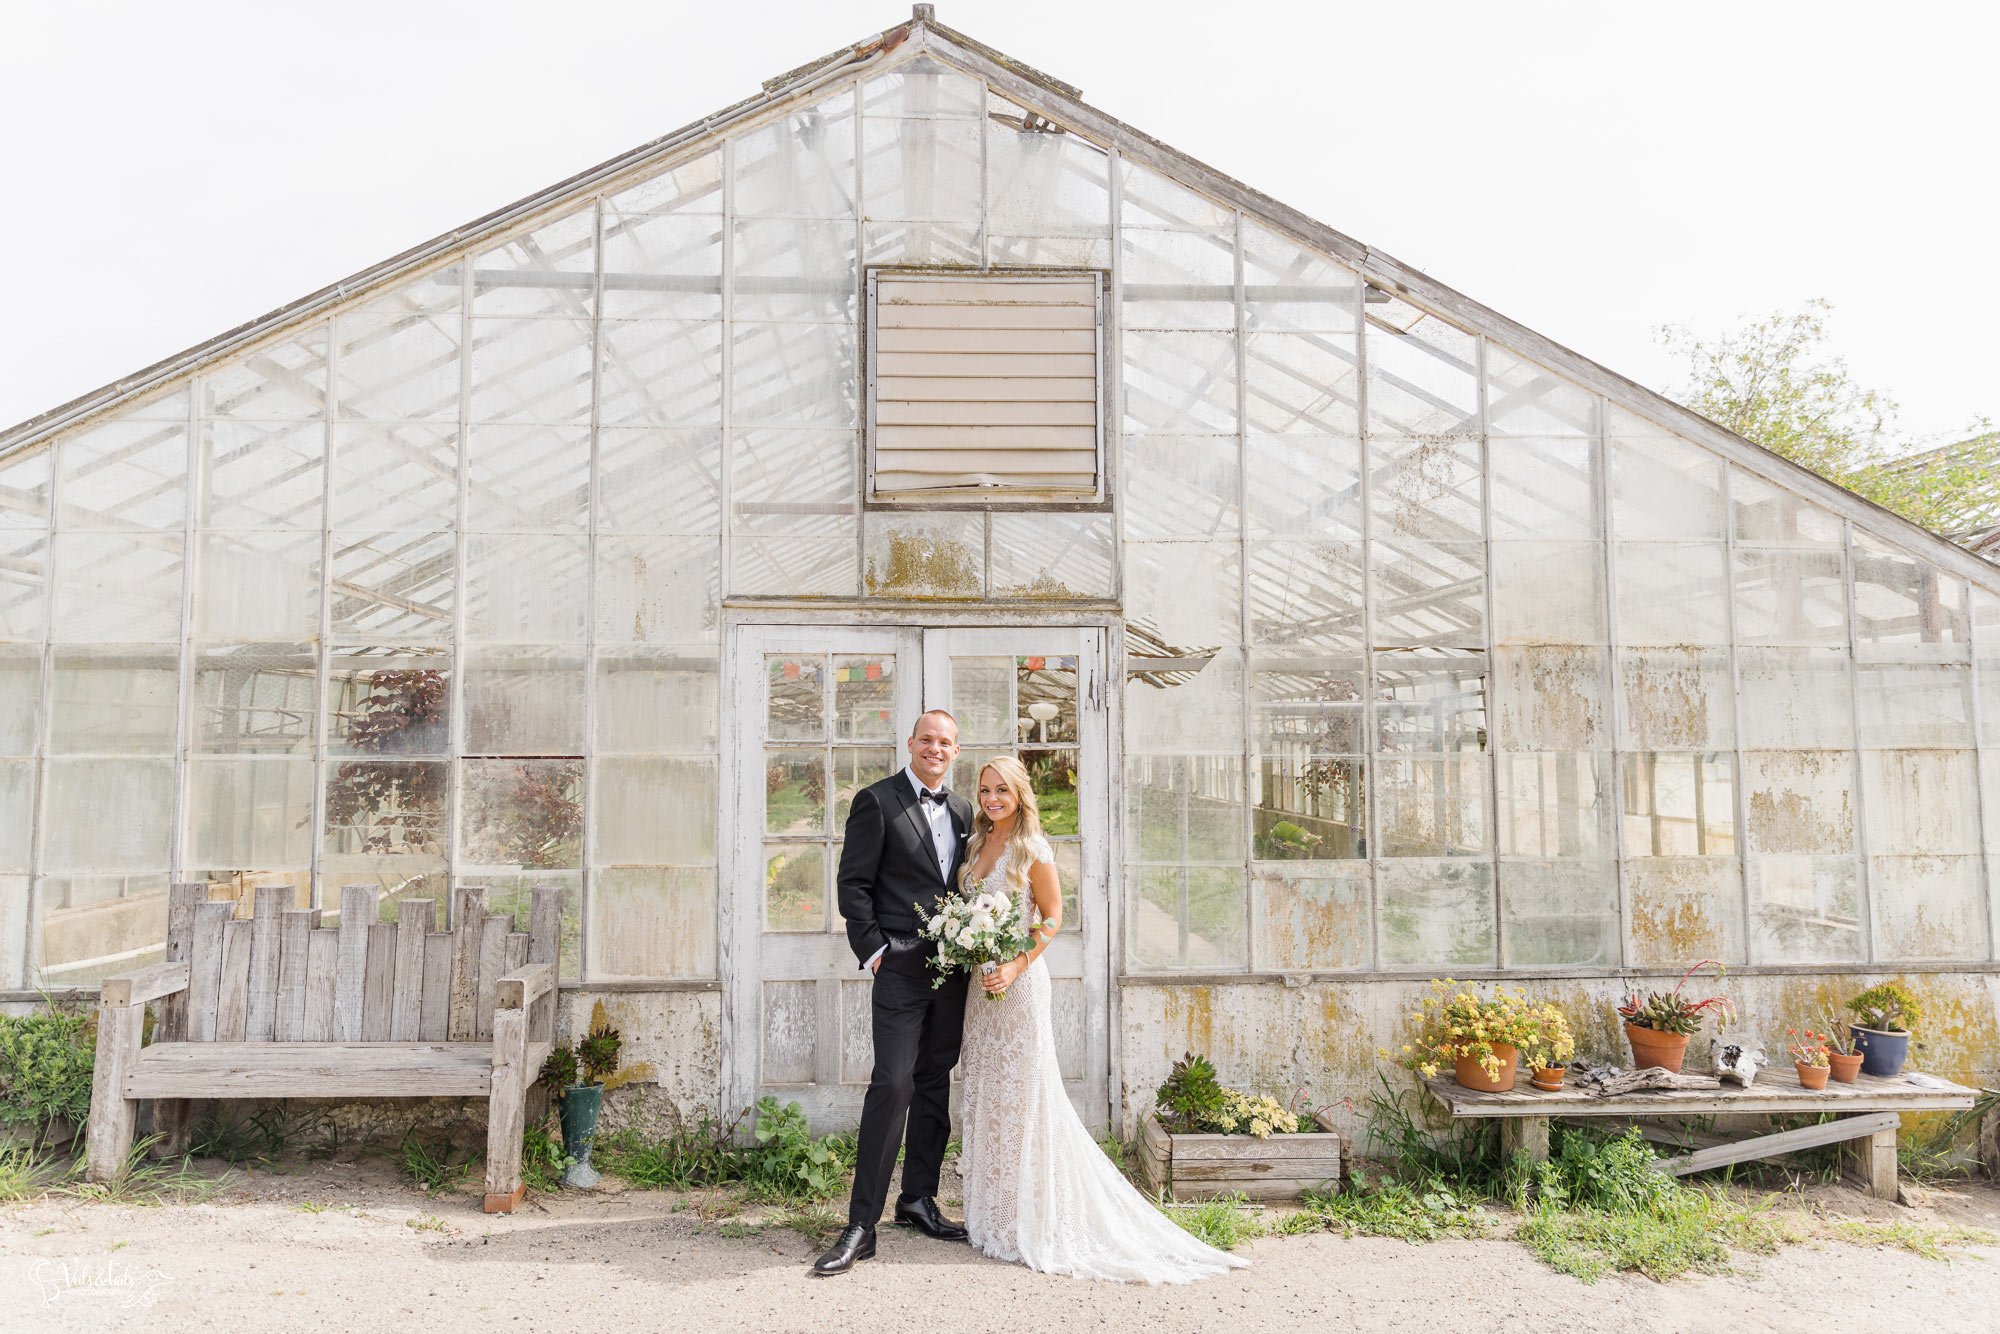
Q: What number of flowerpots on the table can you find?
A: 6